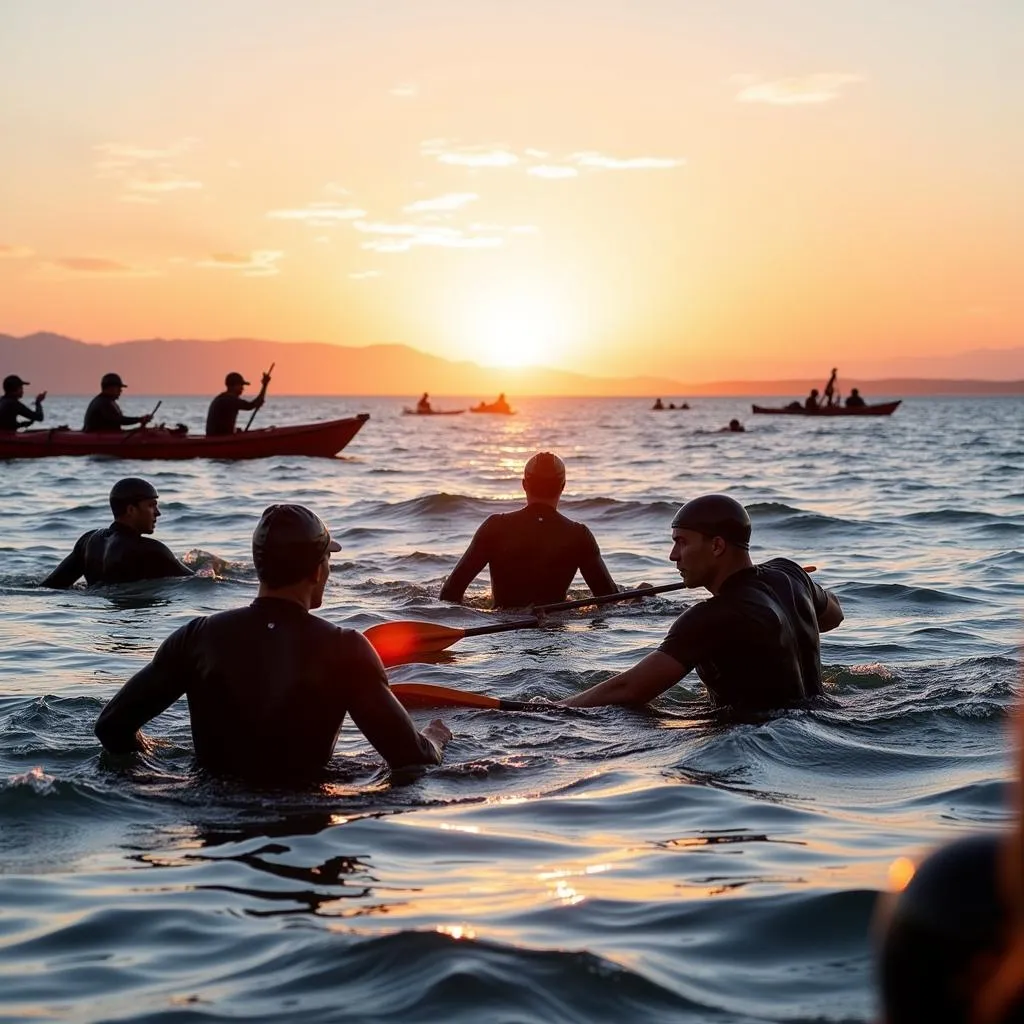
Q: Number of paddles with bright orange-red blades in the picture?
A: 2